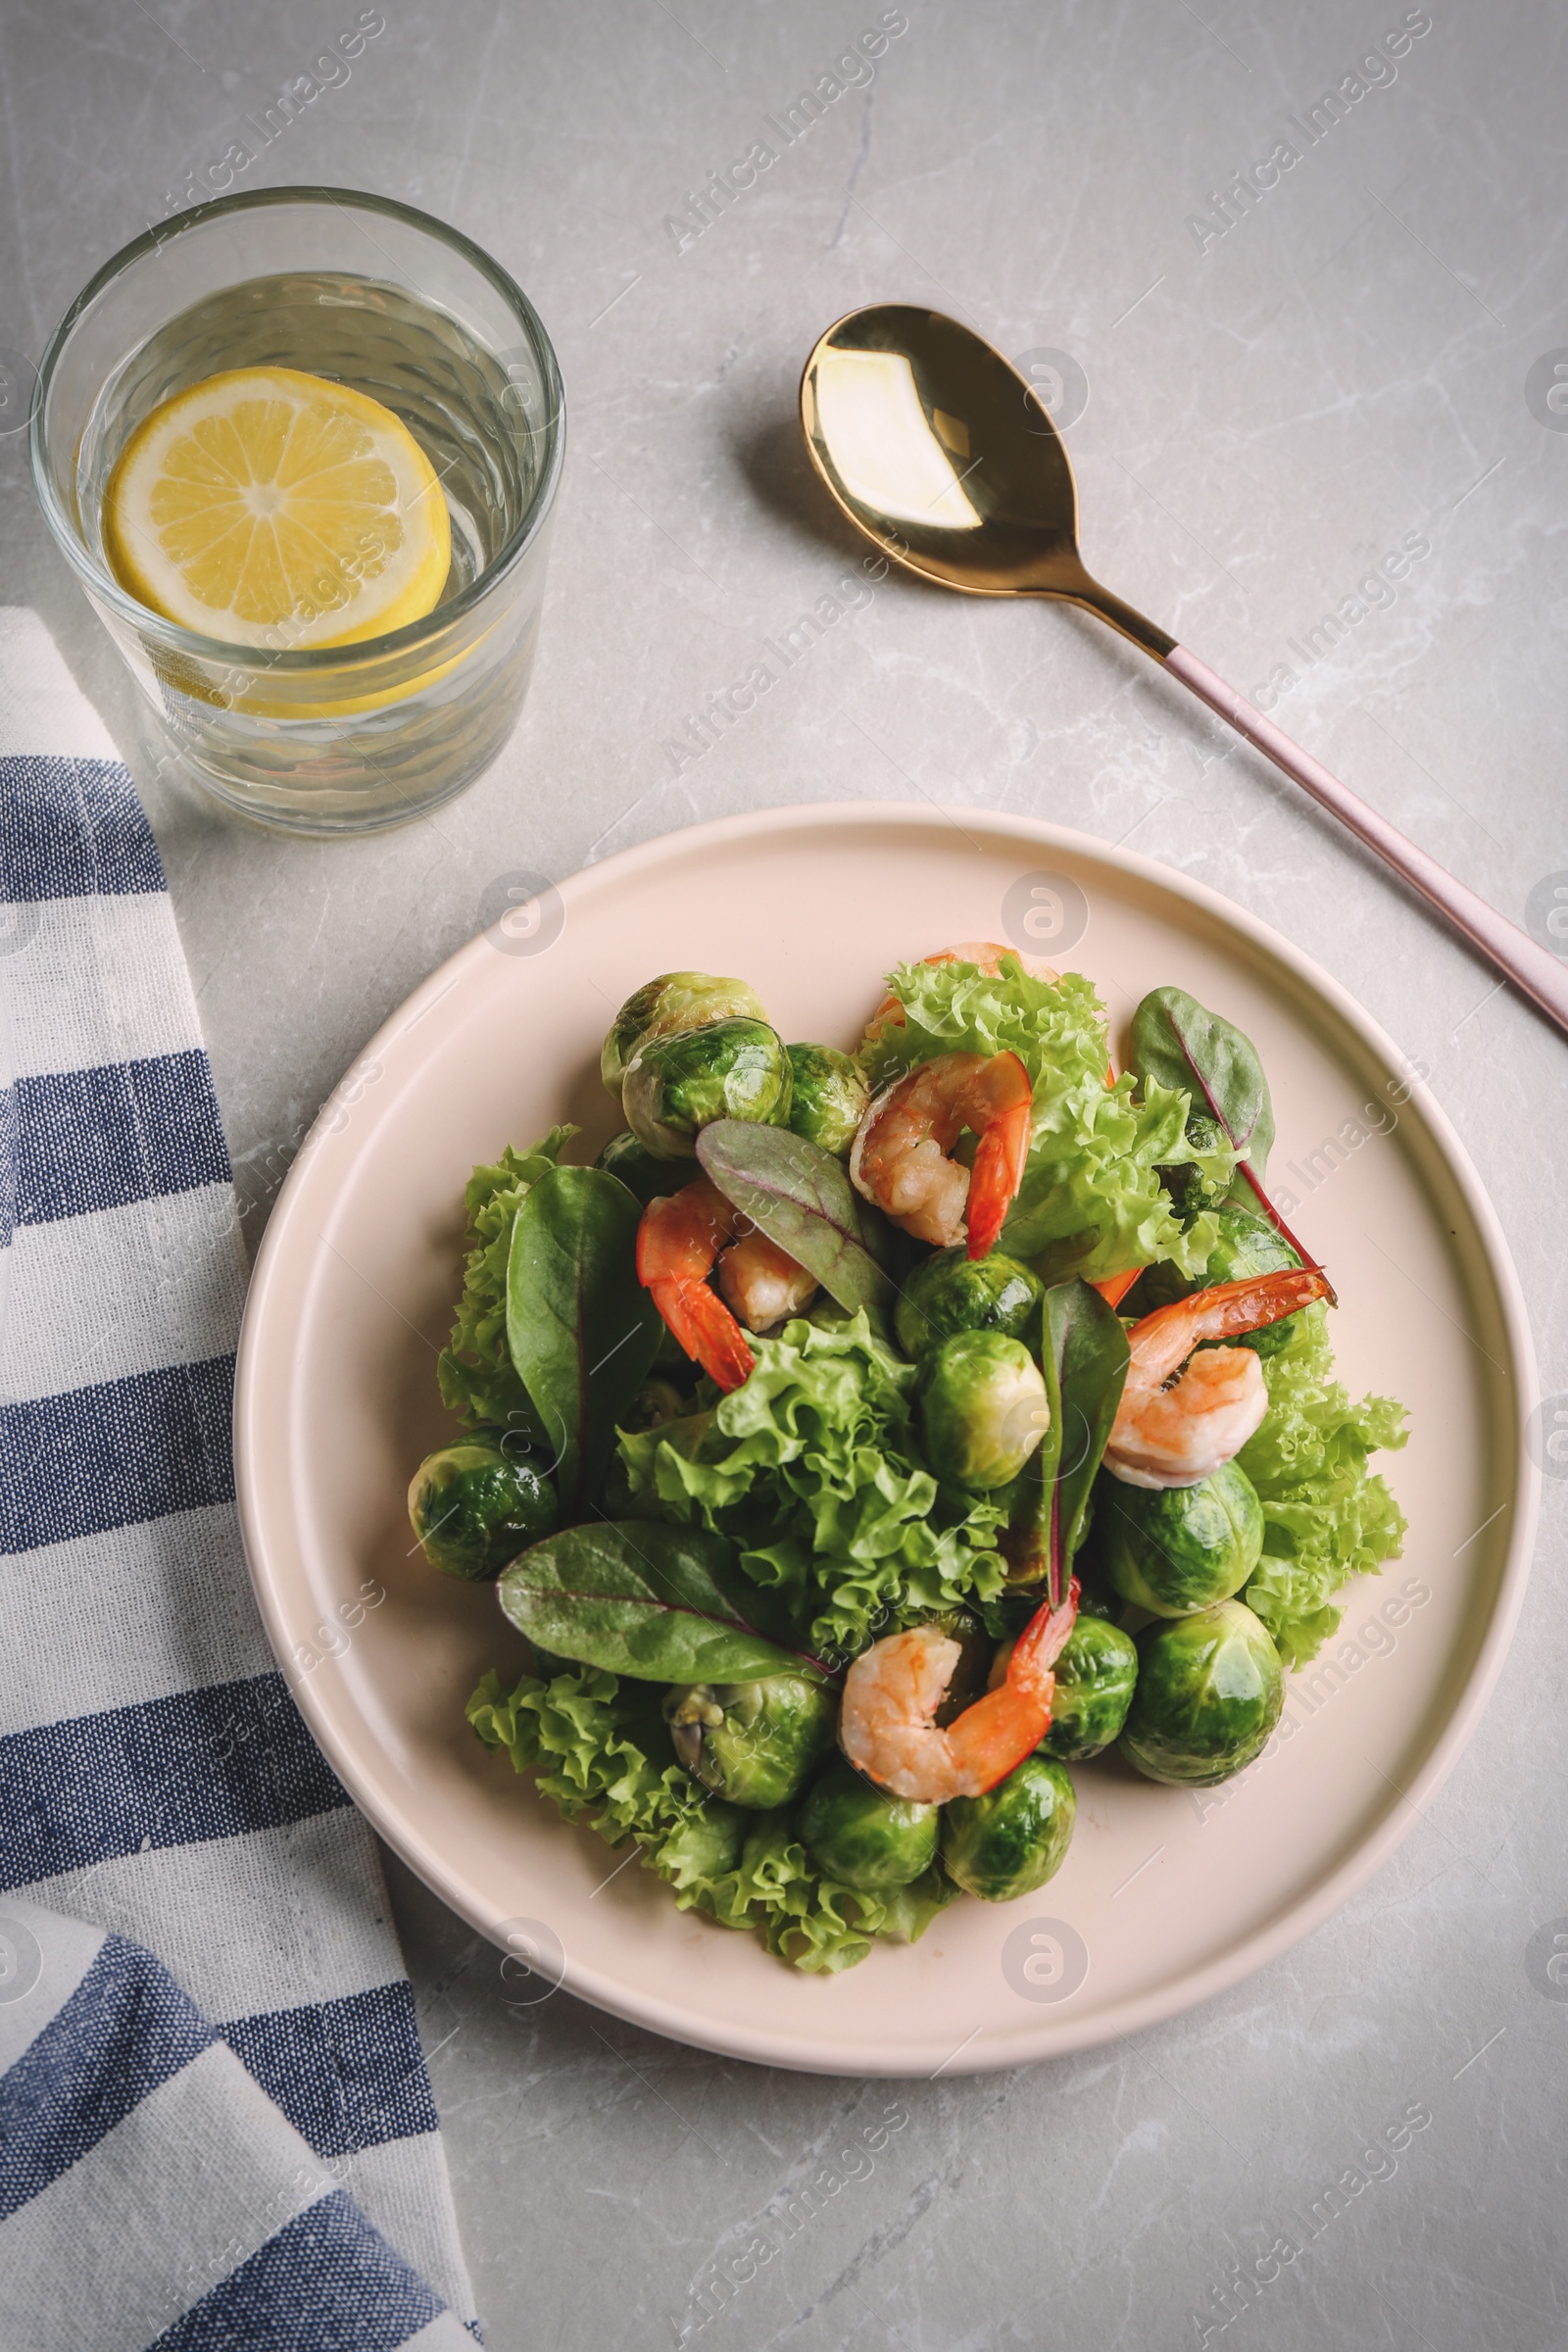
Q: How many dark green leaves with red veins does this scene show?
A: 5